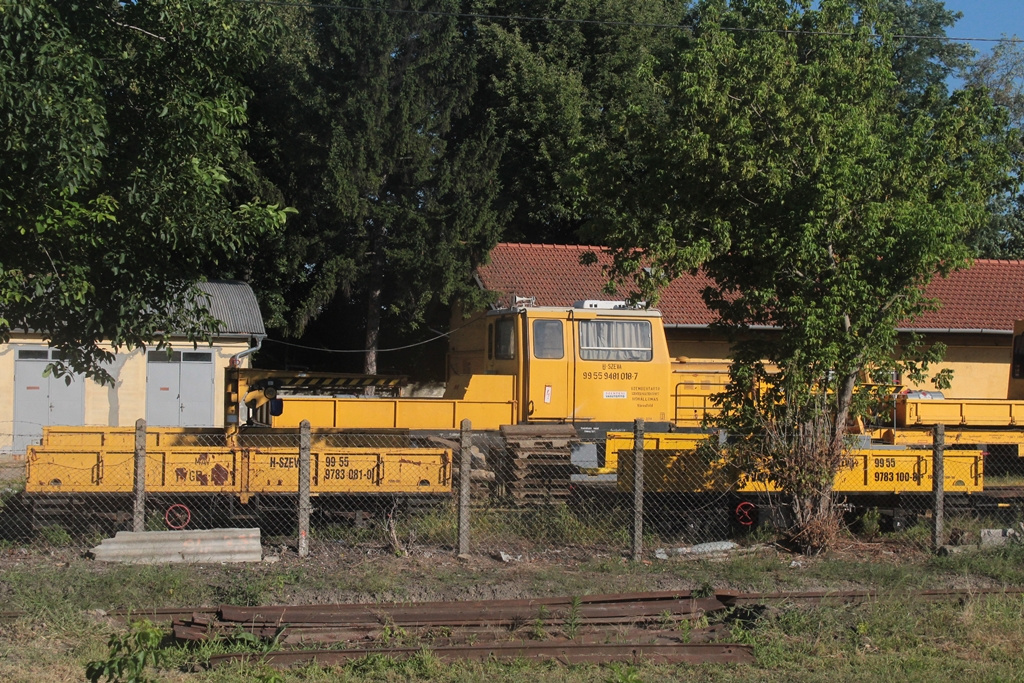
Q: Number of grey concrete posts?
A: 5